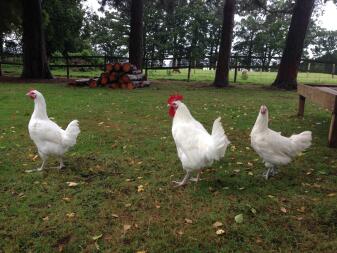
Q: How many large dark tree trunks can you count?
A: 4